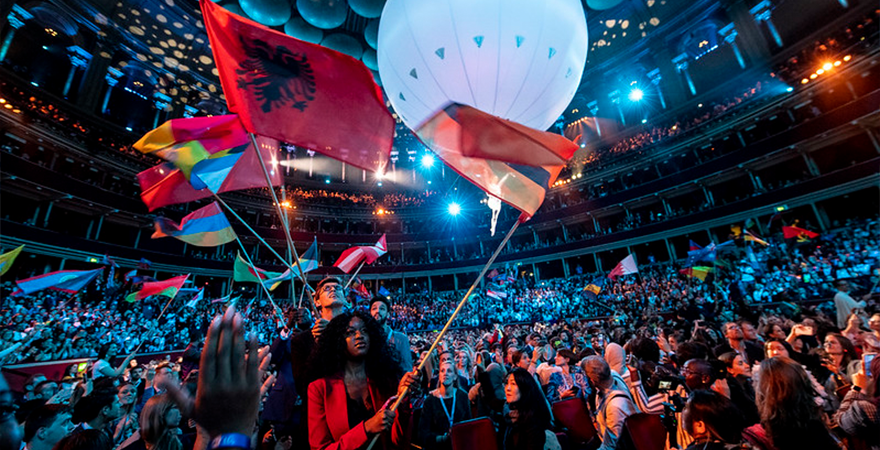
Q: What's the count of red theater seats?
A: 3